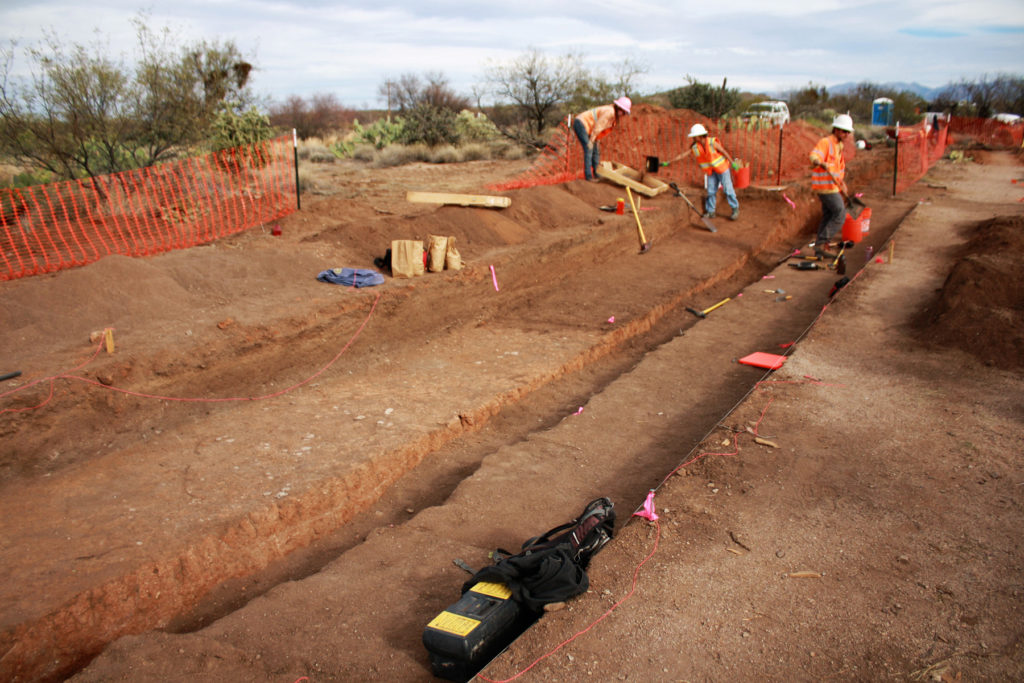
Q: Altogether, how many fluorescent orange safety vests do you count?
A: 3